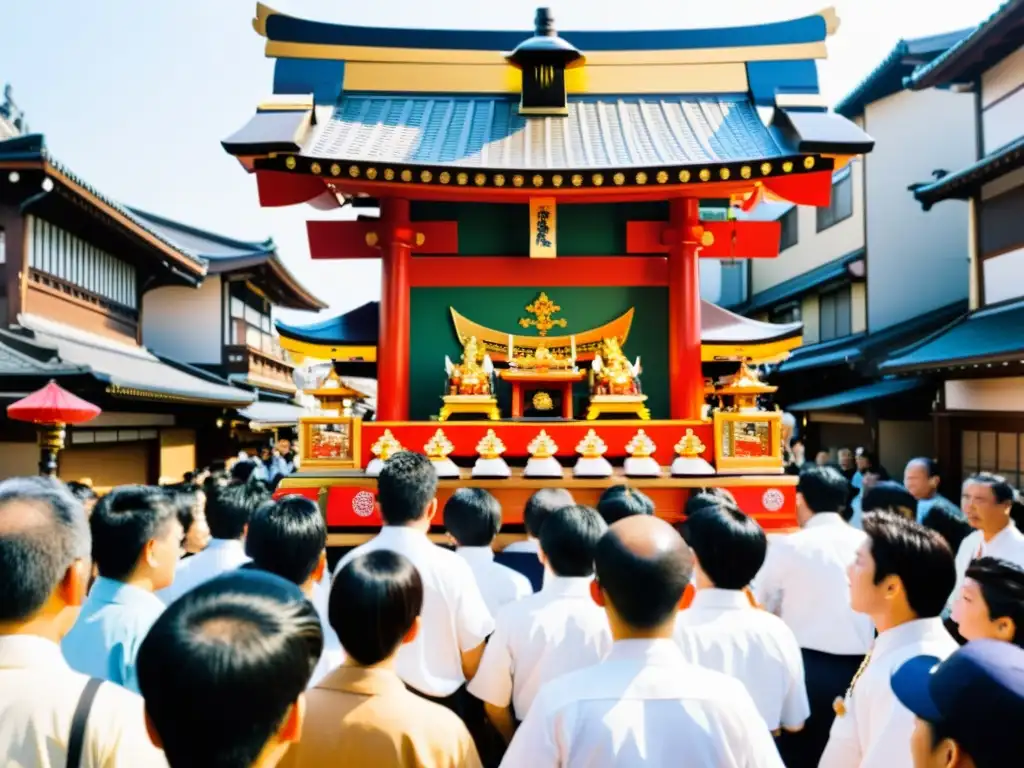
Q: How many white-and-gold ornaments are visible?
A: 7